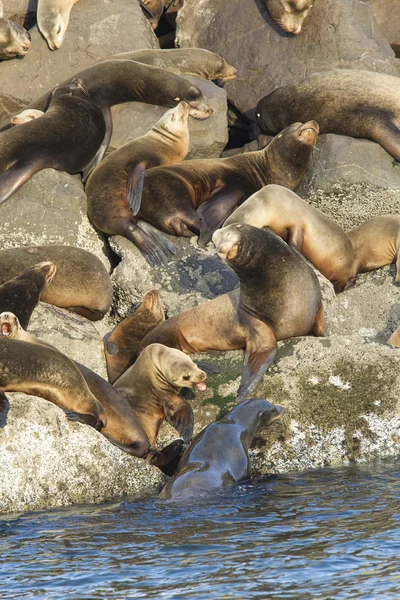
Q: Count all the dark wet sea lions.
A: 1